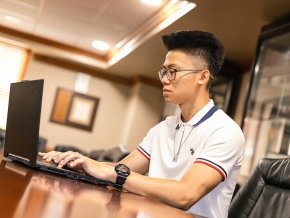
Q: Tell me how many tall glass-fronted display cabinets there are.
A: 2